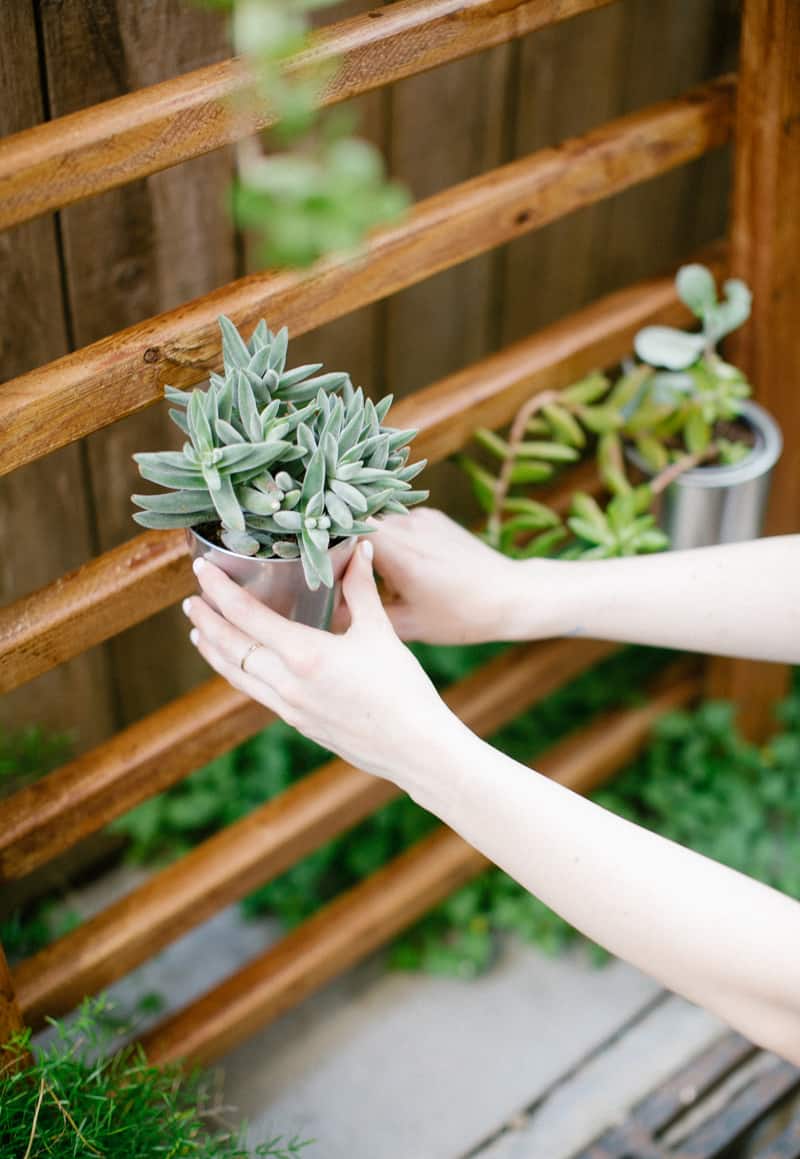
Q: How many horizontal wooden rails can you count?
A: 6